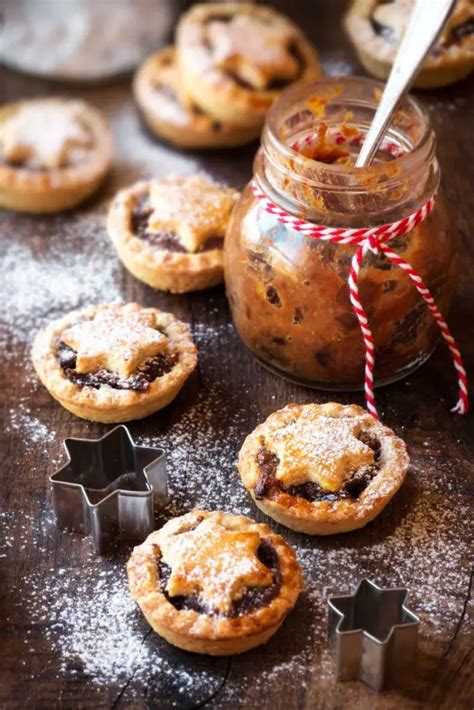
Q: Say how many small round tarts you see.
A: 8